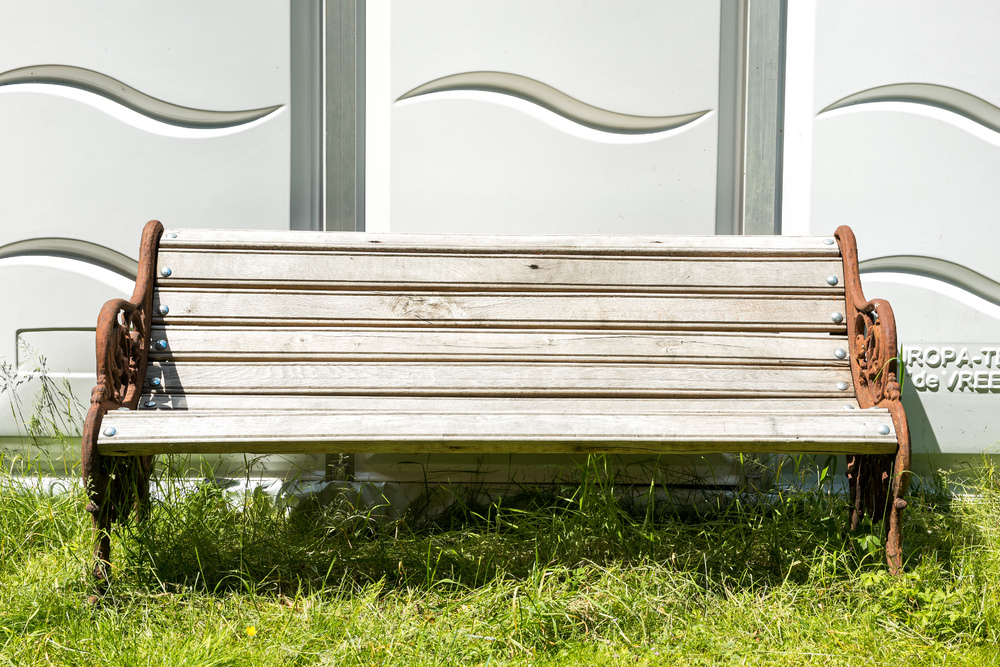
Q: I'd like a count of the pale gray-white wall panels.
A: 3